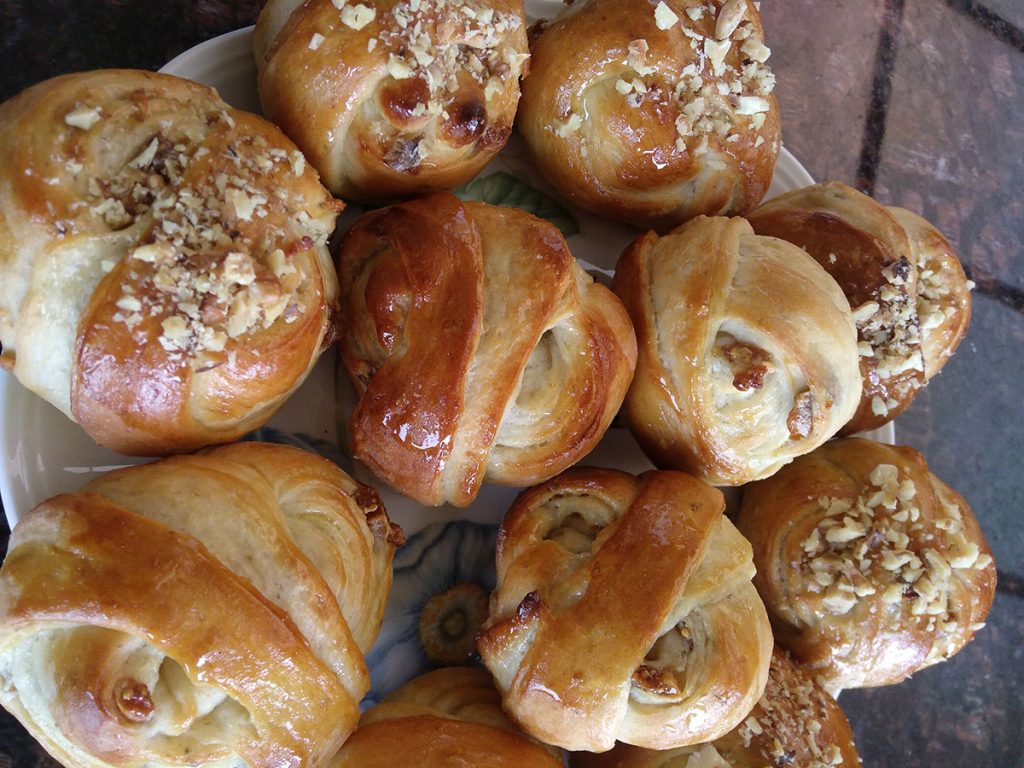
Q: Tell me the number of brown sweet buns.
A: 11